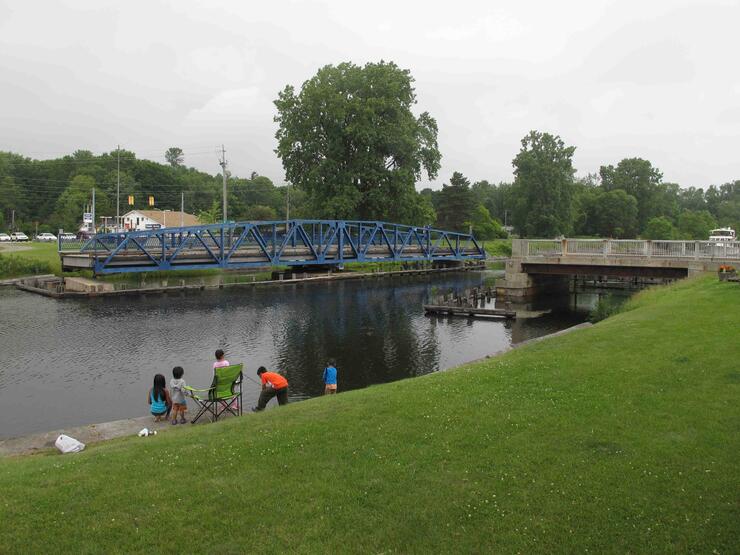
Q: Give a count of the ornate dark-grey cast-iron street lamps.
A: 0